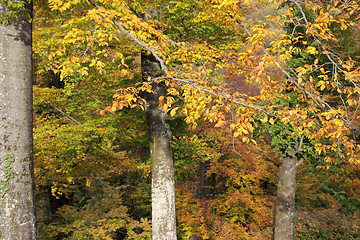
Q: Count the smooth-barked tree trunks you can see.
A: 3